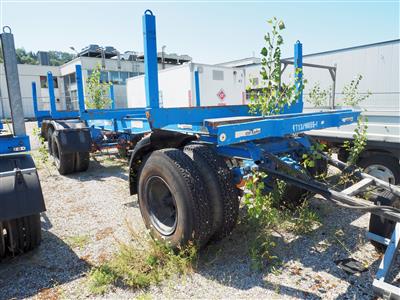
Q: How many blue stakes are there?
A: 7